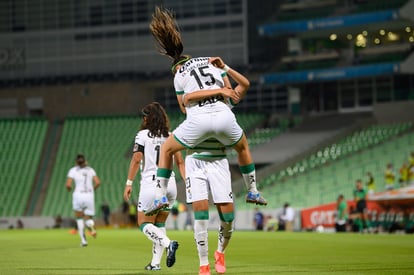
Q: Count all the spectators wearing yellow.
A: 4